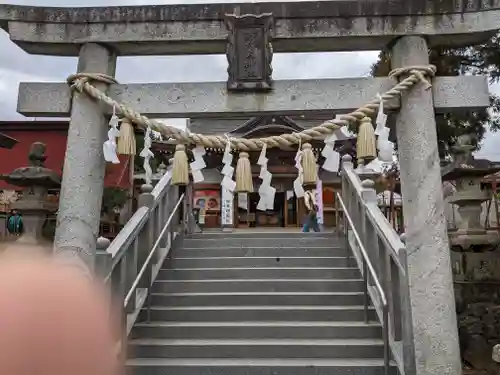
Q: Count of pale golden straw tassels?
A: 5